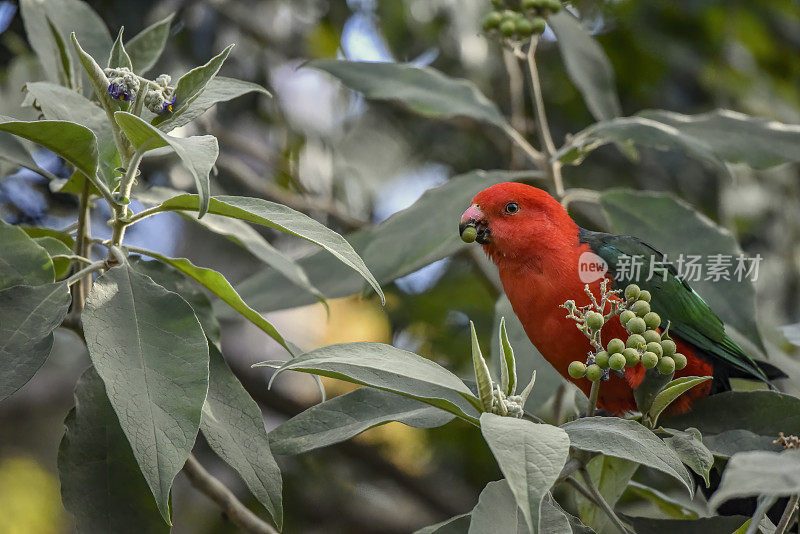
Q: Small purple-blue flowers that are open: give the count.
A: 2